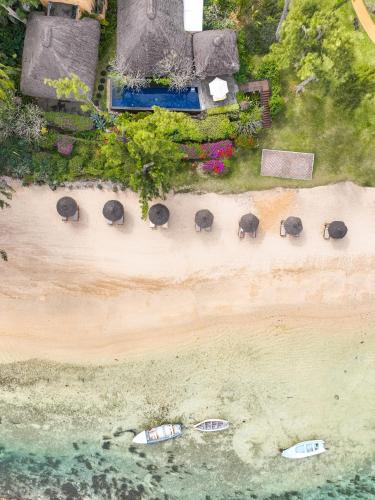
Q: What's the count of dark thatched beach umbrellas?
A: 7